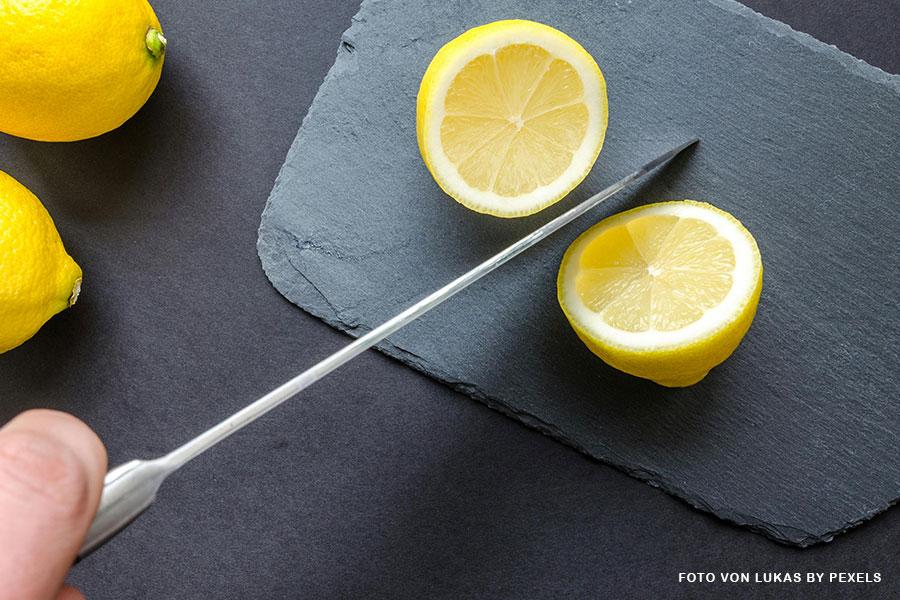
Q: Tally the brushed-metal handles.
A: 1